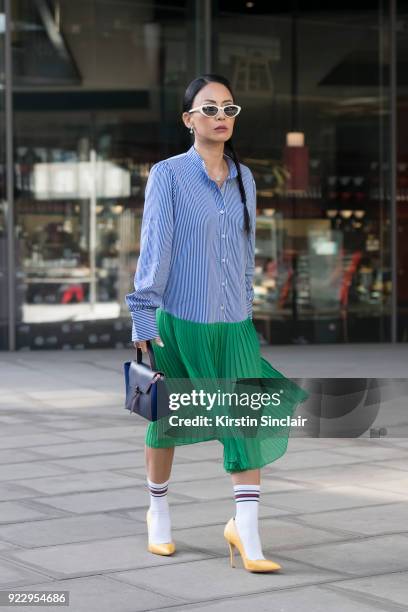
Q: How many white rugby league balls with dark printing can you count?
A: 0